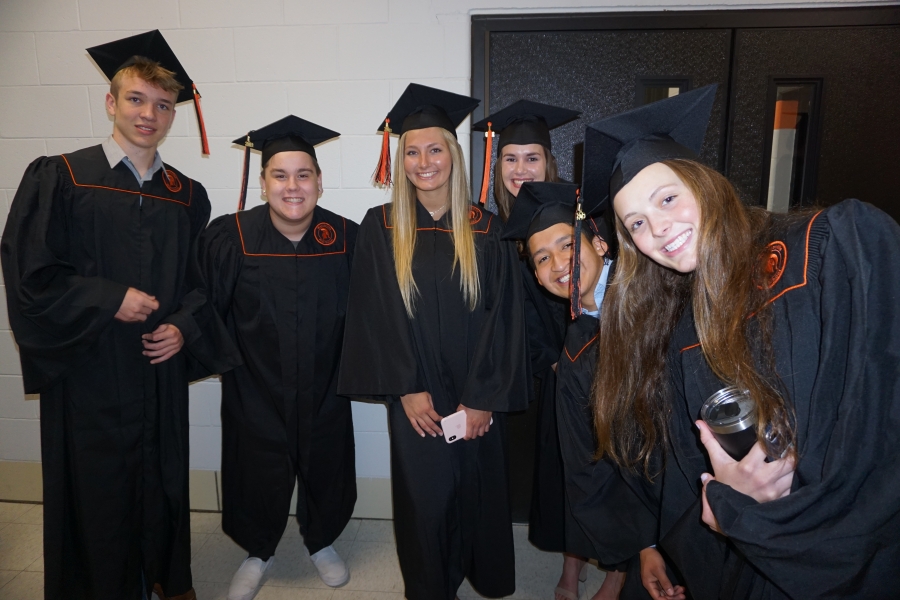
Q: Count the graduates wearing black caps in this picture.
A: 6